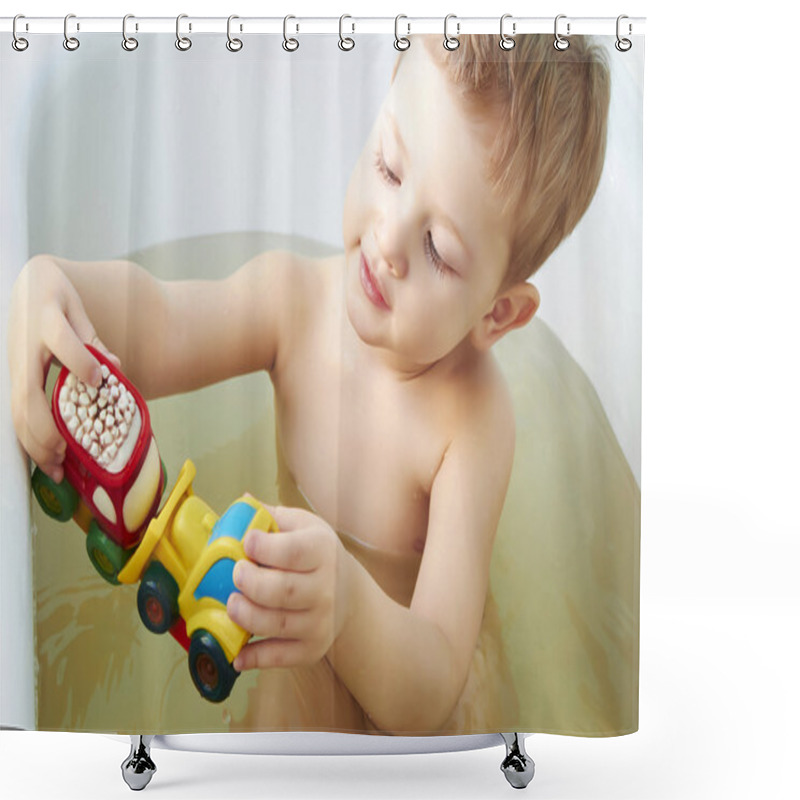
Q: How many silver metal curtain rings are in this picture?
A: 12